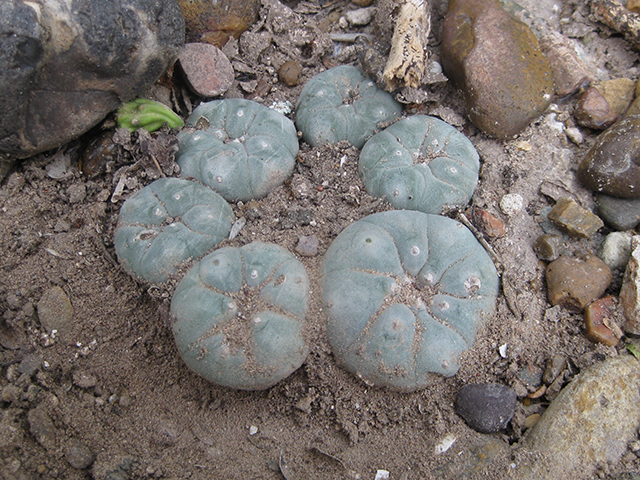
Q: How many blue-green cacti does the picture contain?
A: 6